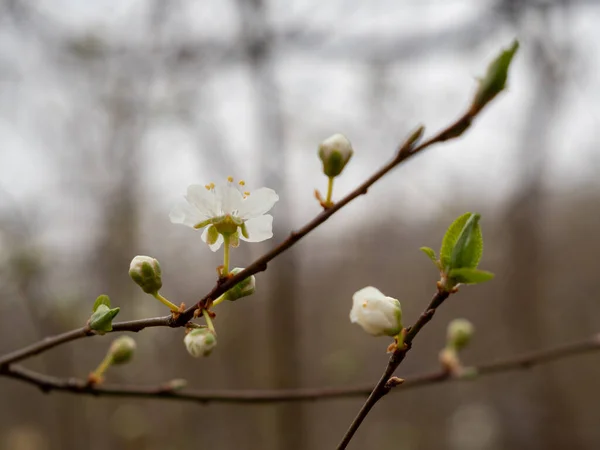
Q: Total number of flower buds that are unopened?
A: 7